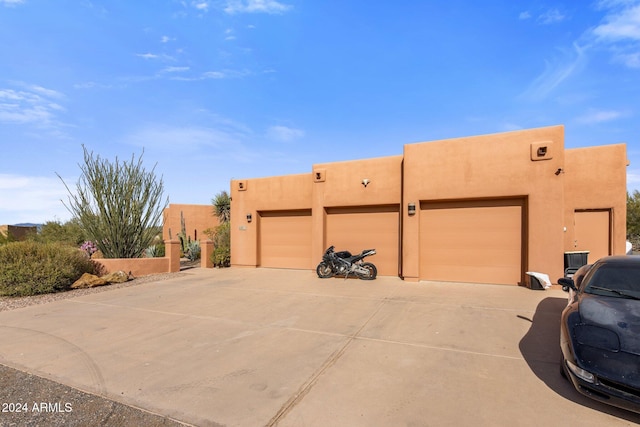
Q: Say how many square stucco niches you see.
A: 3